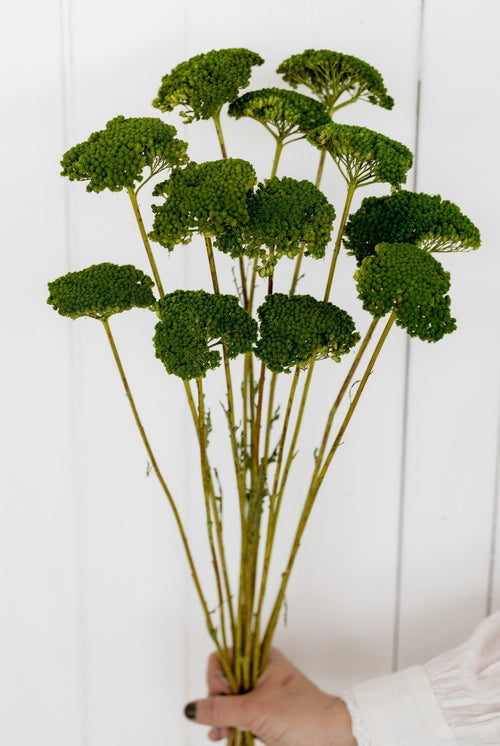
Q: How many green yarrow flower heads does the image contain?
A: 12